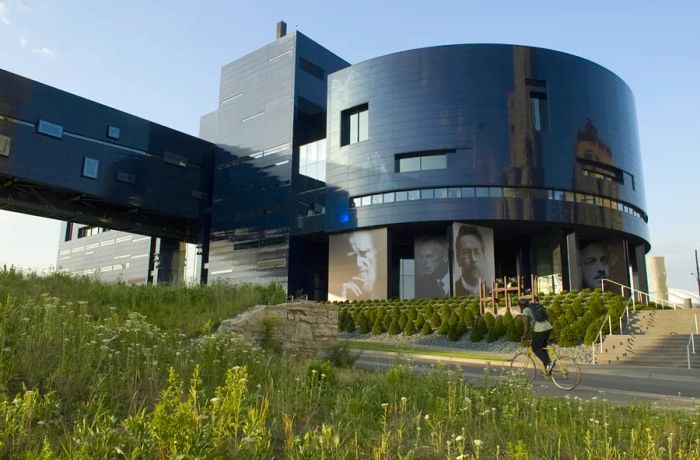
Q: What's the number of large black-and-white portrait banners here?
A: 4